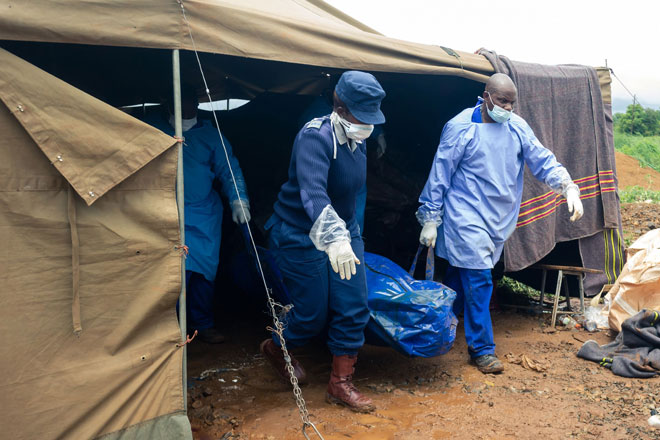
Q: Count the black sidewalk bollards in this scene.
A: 0